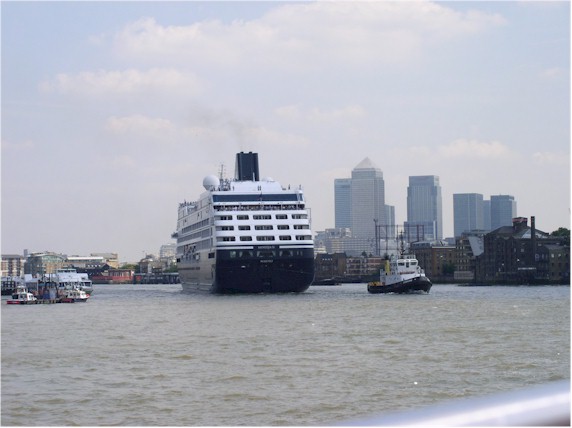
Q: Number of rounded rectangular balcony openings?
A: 15